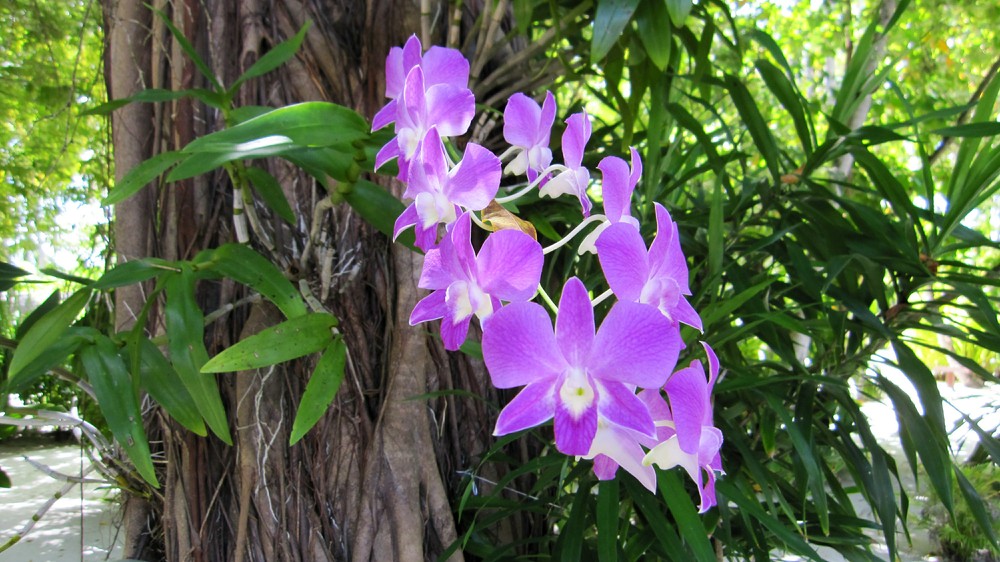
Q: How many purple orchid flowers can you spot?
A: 11